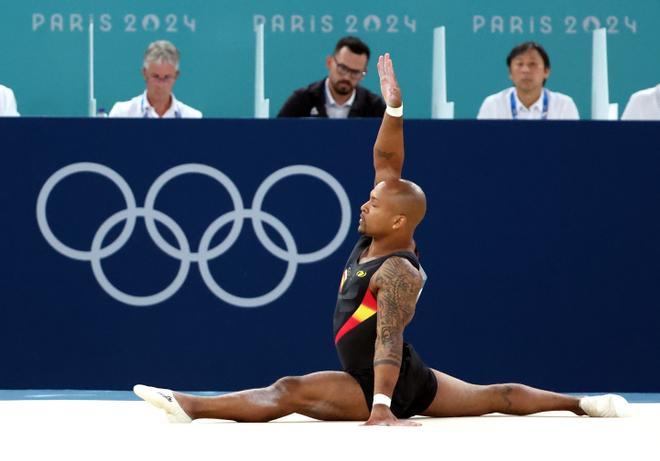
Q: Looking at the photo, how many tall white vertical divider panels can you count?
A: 4